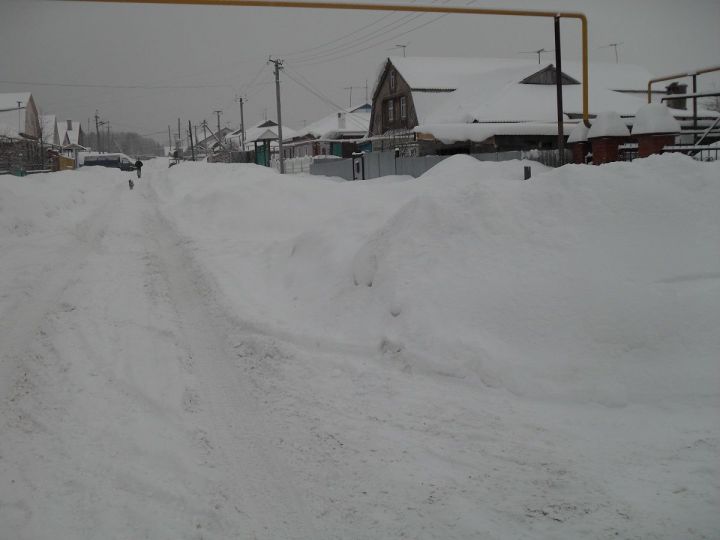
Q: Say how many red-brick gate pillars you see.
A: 3